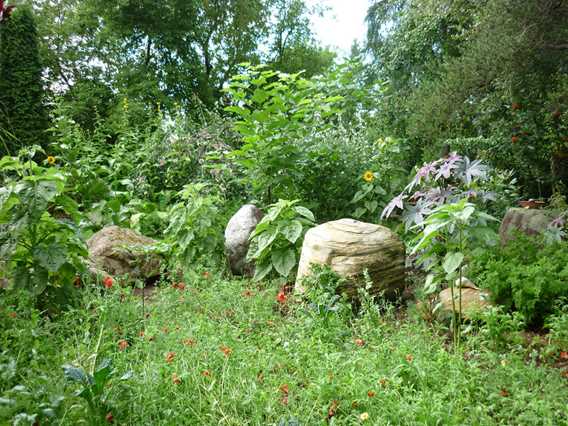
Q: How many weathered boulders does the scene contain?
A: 5